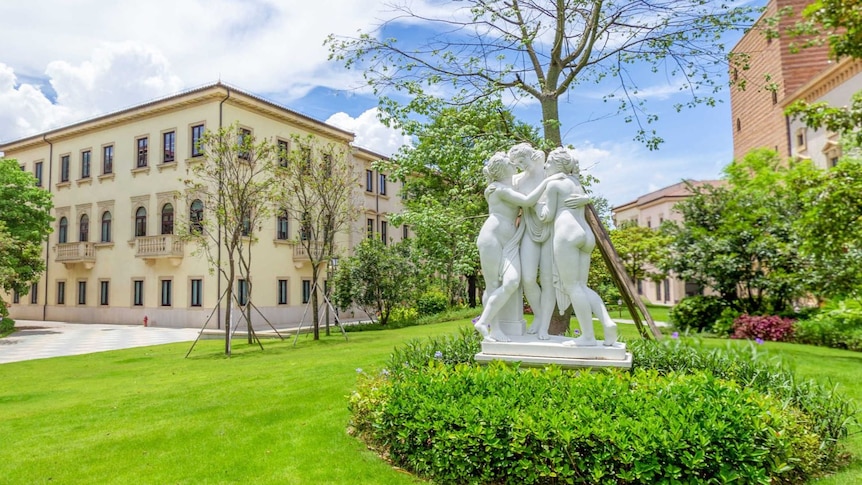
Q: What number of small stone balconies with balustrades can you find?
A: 3